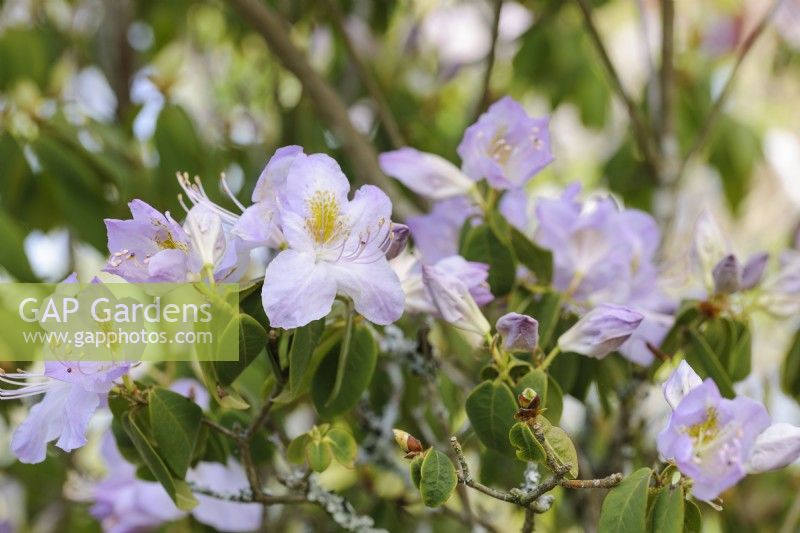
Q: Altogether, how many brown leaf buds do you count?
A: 2